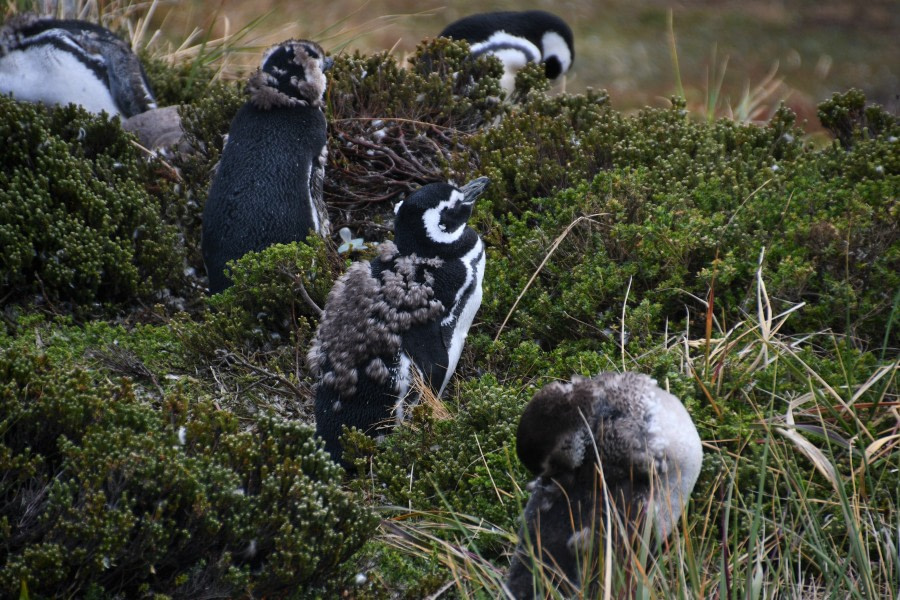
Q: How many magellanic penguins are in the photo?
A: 5